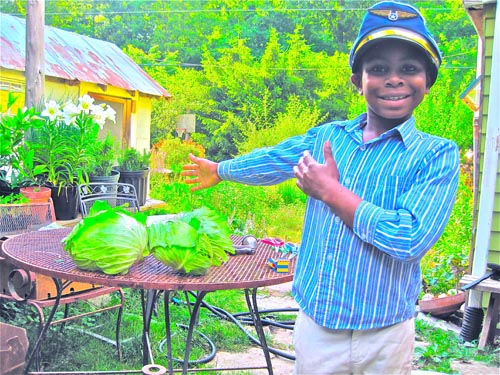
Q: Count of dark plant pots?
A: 3